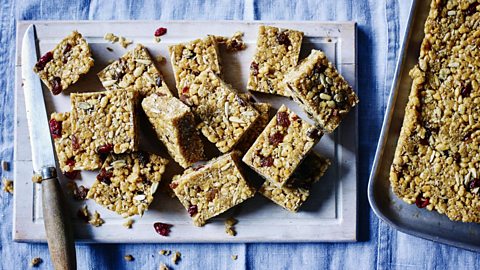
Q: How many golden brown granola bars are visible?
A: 14